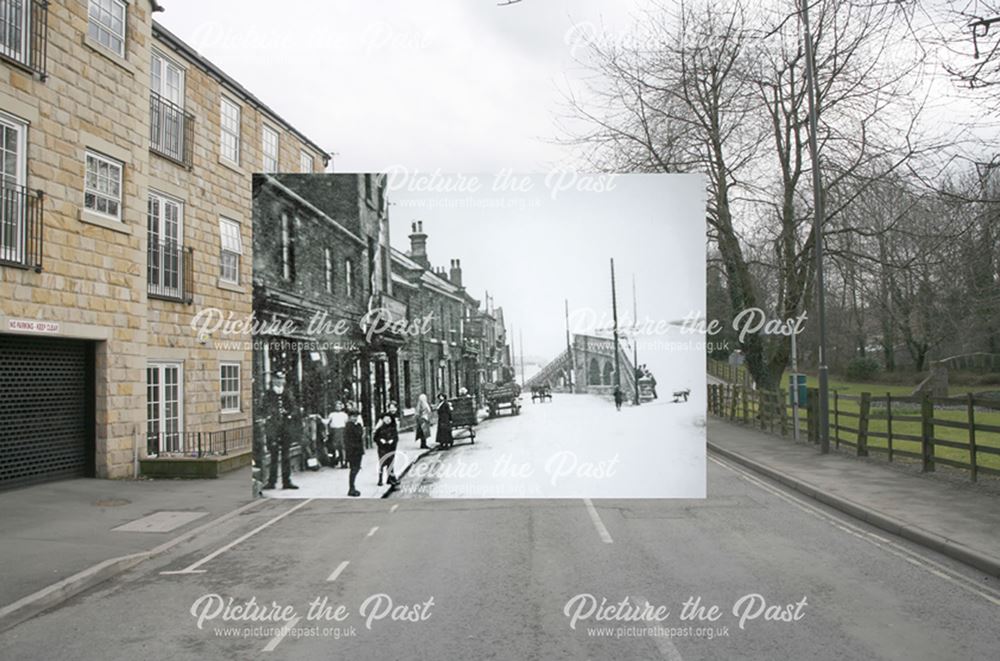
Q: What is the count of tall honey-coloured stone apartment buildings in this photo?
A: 1